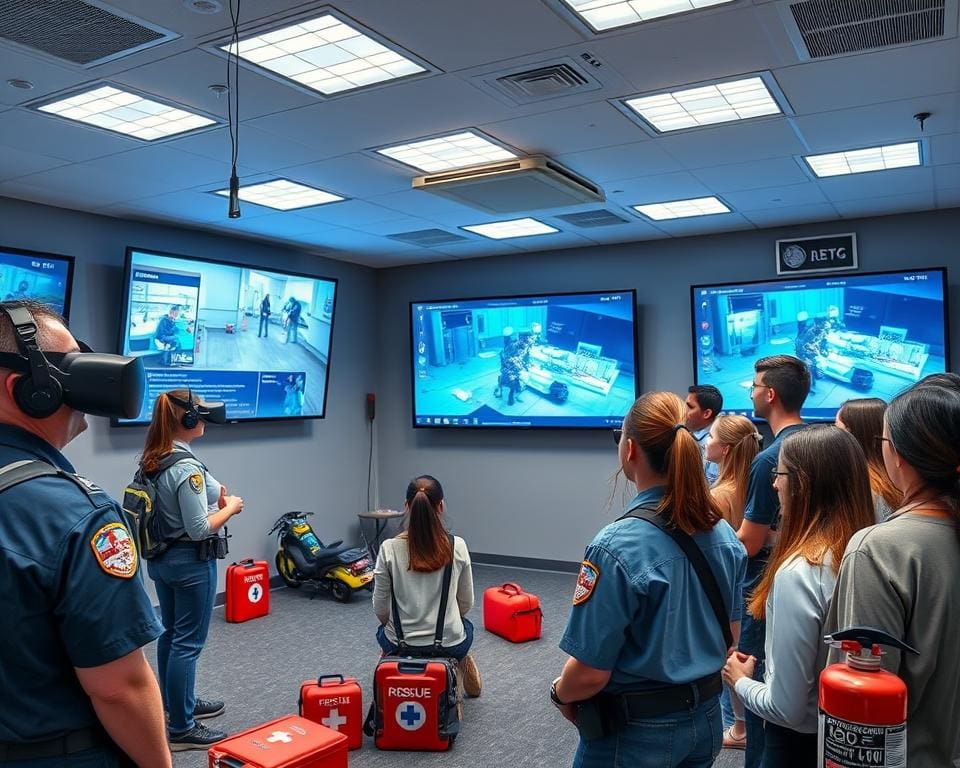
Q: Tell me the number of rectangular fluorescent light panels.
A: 9